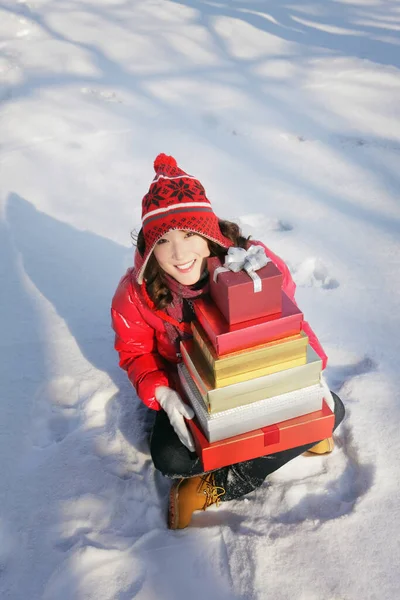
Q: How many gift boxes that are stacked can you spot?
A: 6